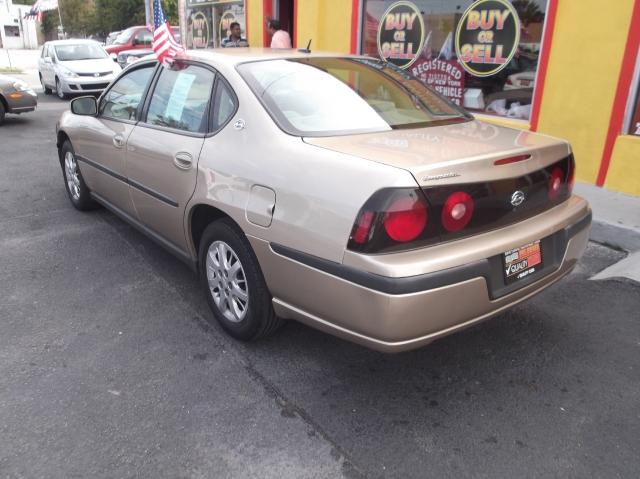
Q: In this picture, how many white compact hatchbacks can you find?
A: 1